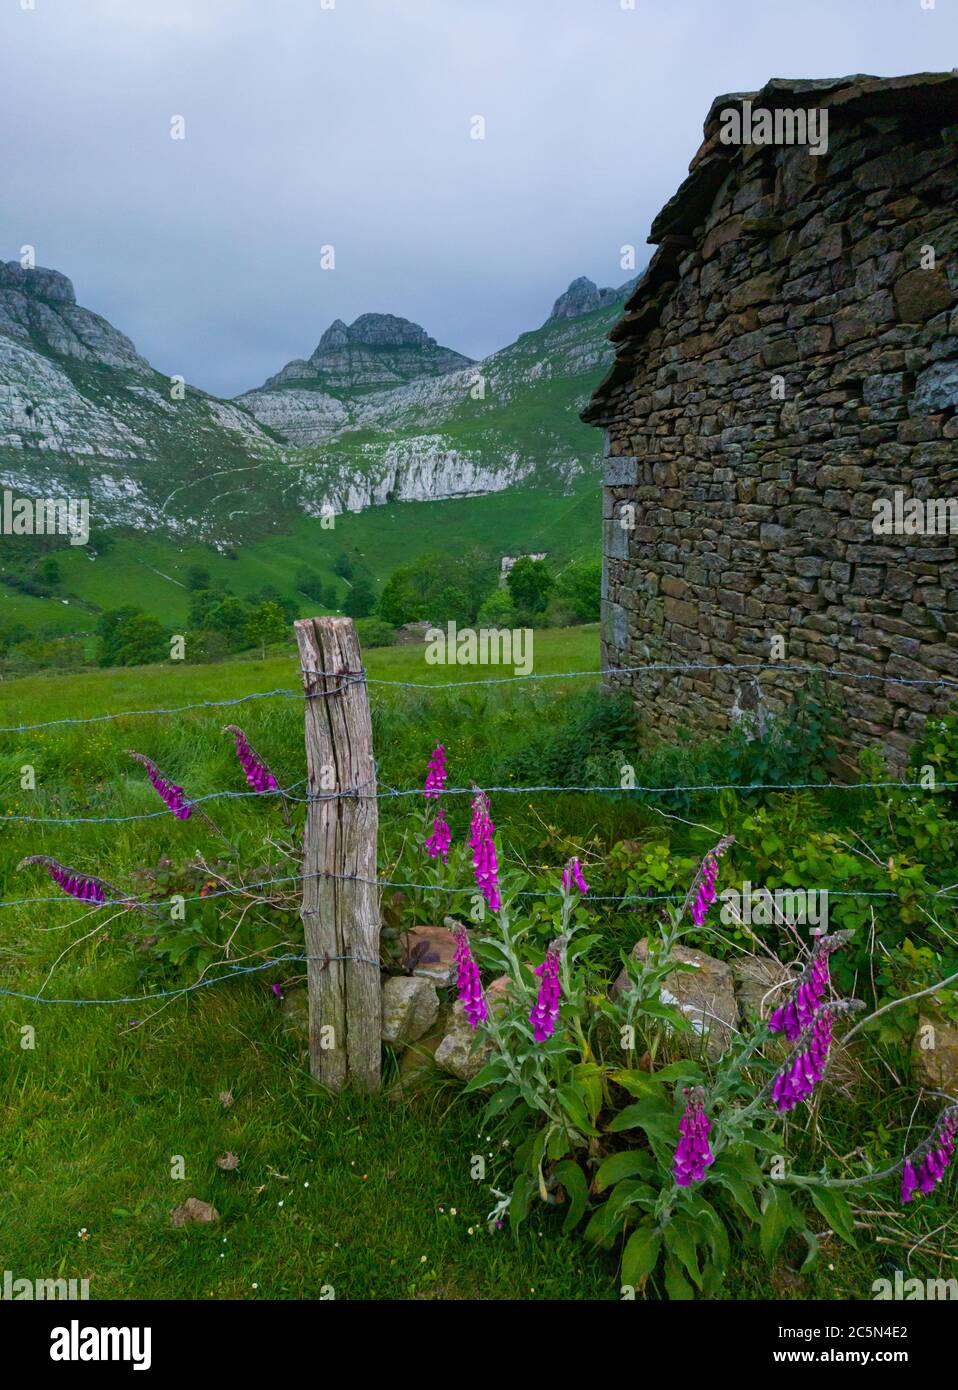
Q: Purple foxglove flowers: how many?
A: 14